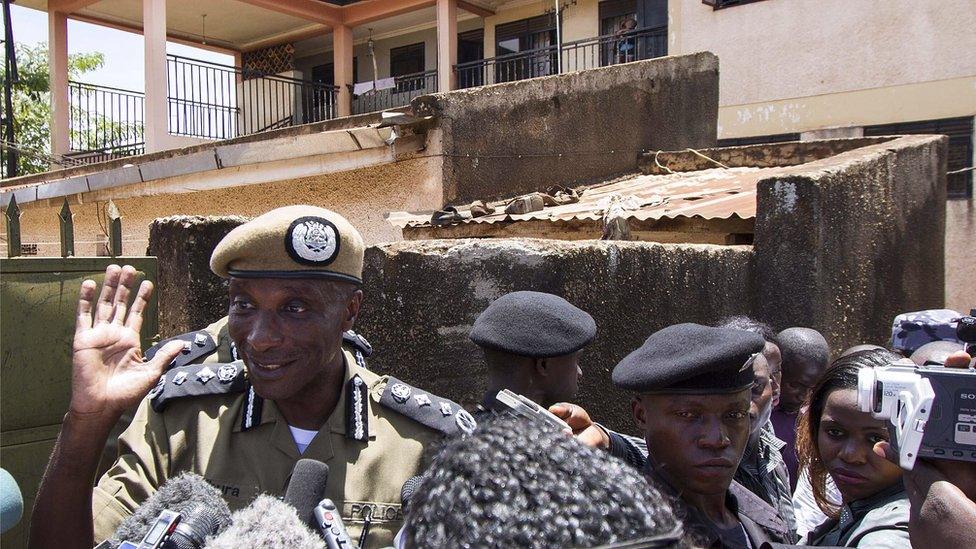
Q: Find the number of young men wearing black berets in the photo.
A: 2